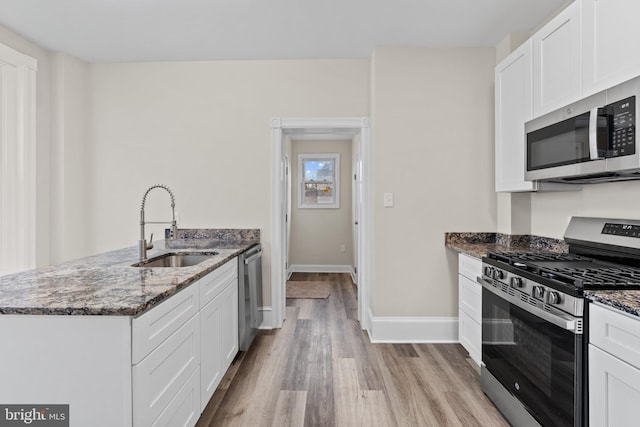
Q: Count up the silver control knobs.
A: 5